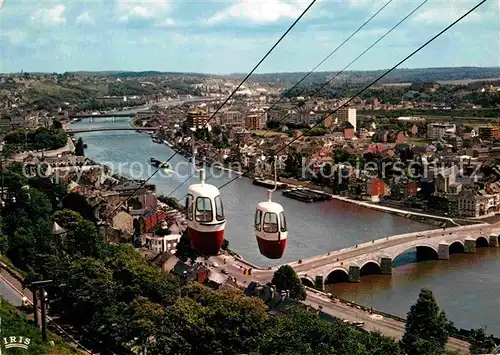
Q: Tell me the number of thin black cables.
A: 4